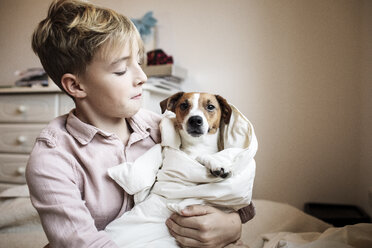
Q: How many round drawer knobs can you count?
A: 3